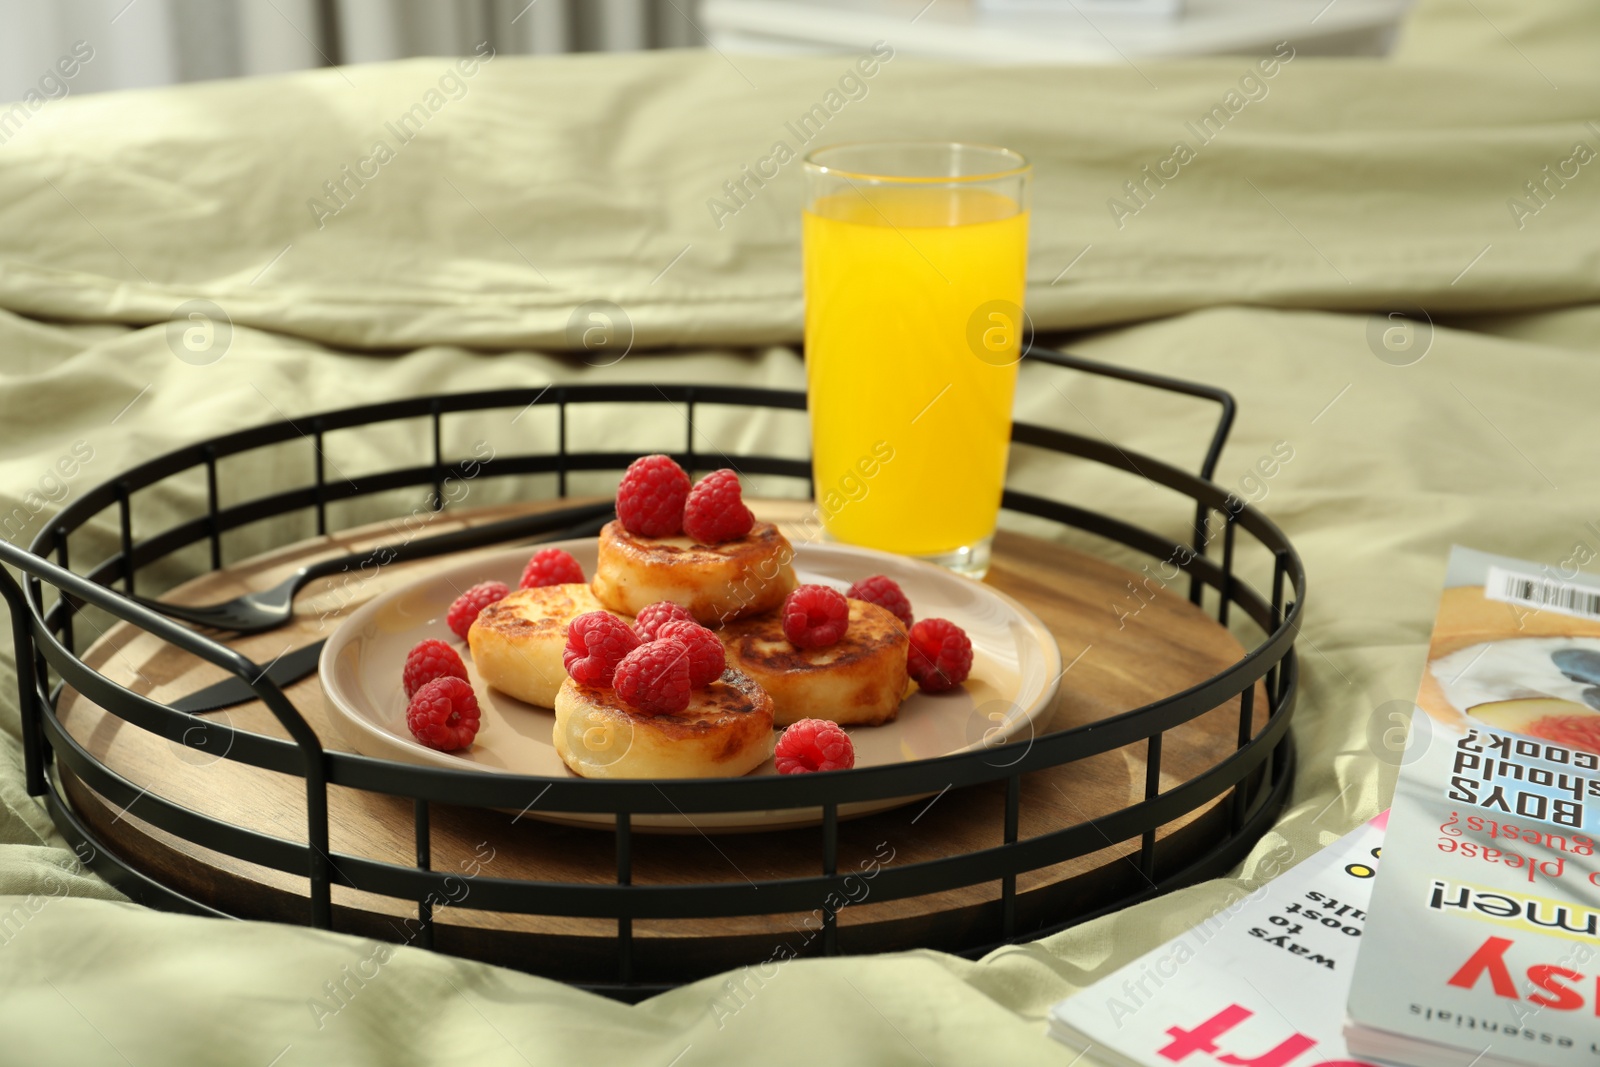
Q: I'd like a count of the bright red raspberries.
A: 14